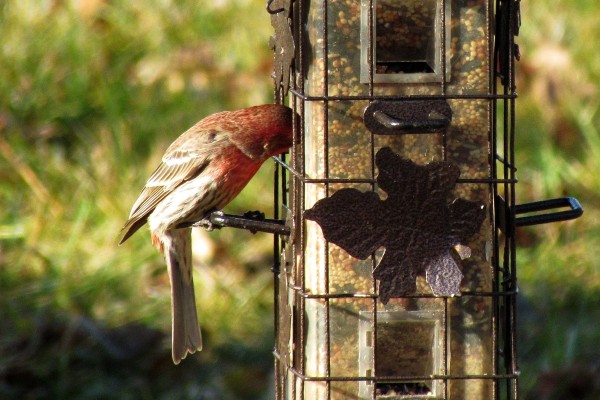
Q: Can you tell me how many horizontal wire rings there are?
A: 4